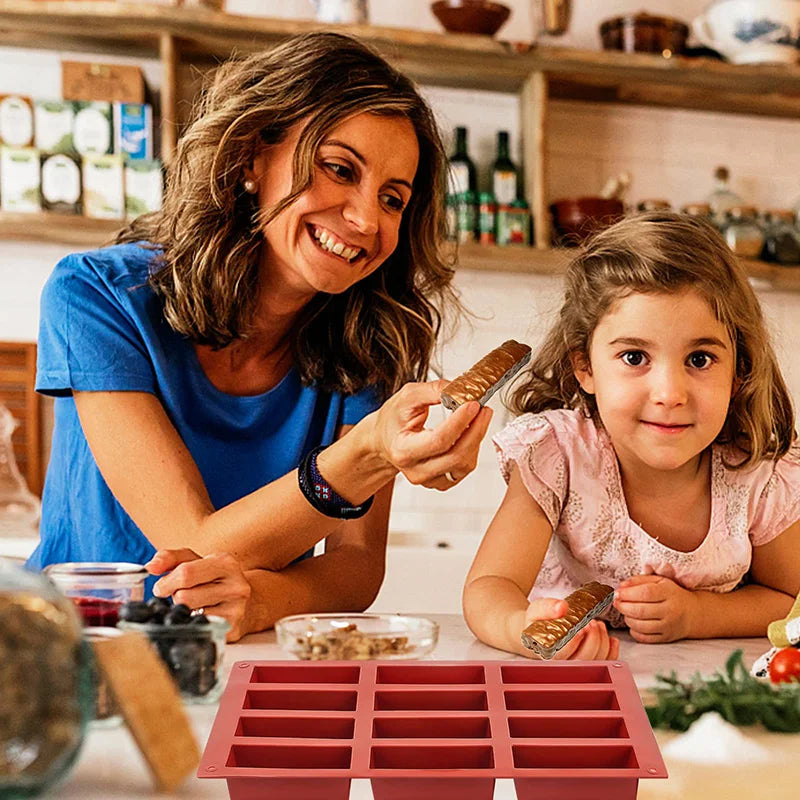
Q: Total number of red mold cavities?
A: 12